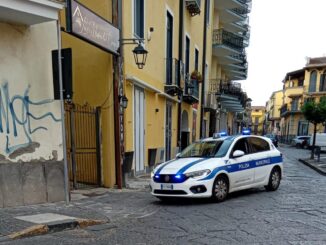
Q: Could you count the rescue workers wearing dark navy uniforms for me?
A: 0